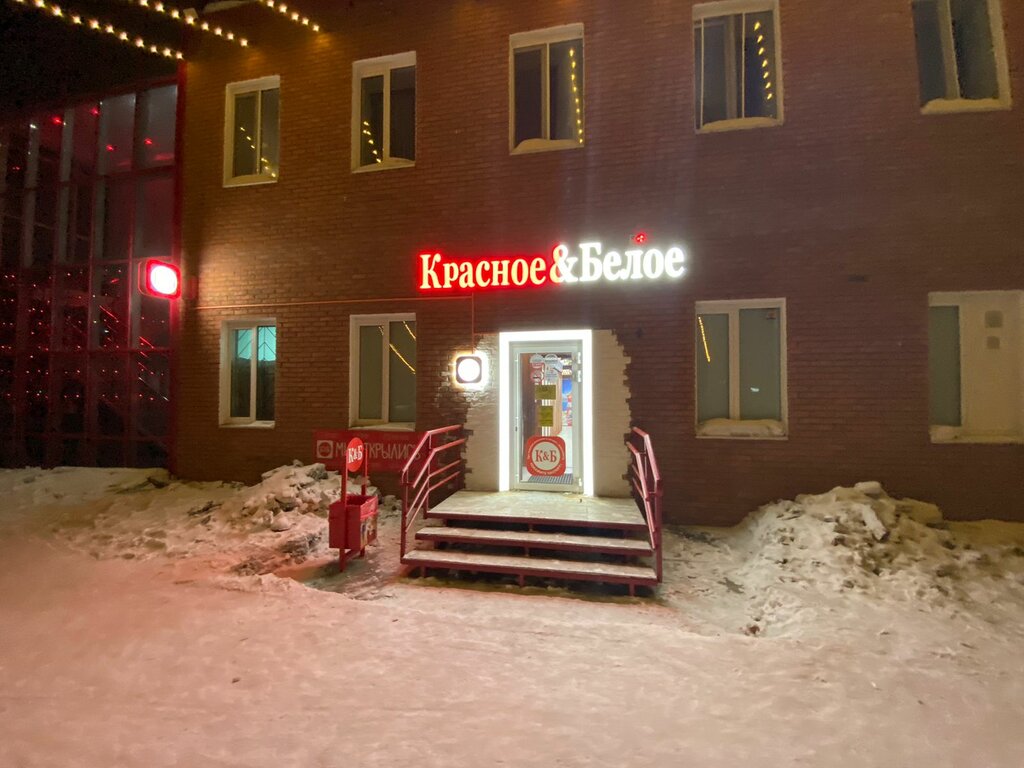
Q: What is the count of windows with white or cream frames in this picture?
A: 9